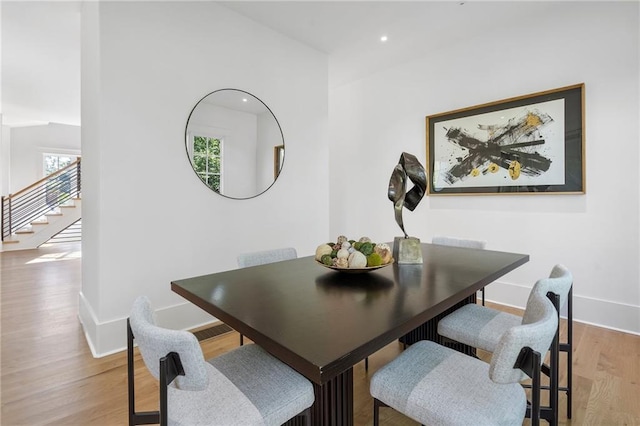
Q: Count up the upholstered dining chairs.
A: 5